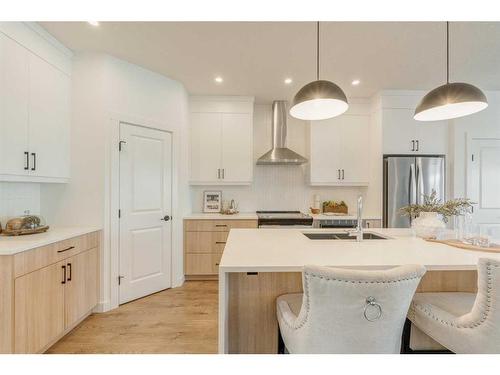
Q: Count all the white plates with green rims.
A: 0